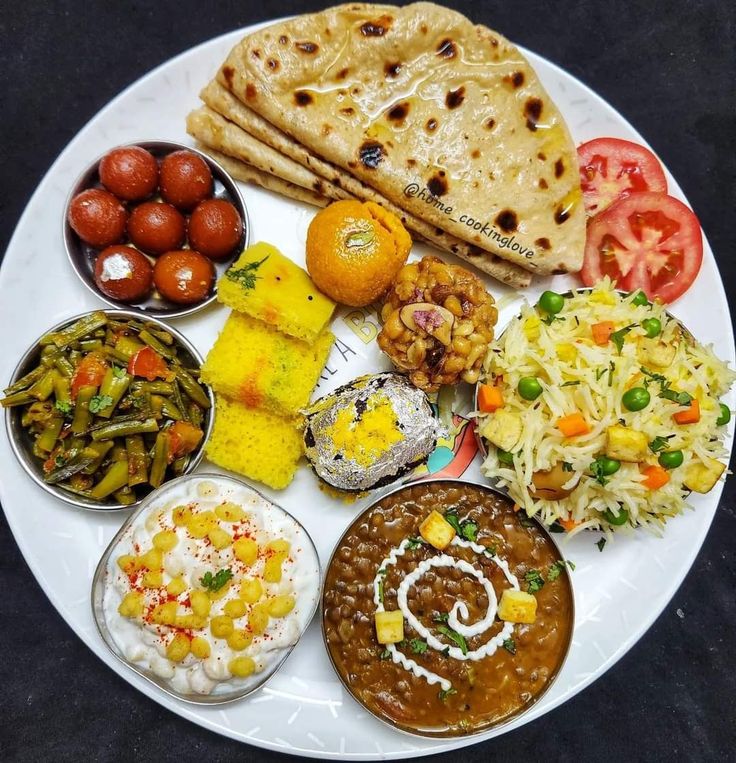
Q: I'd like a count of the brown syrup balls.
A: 7